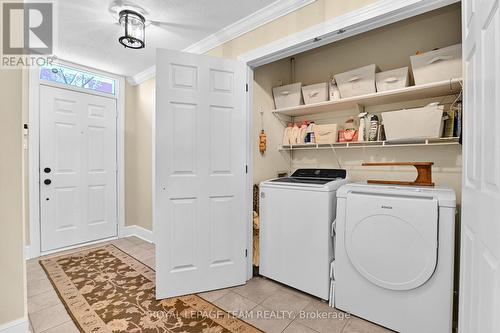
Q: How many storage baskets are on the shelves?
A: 7